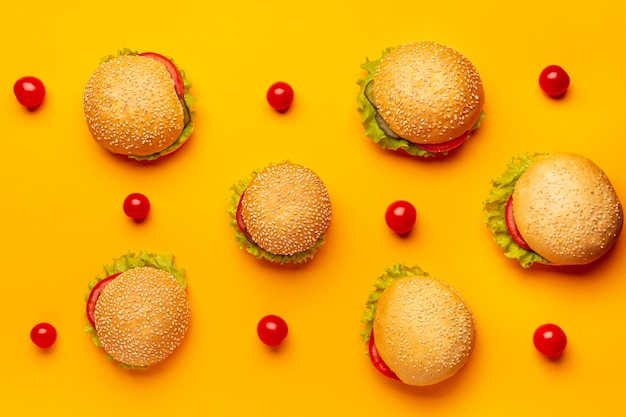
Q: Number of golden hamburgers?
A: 6